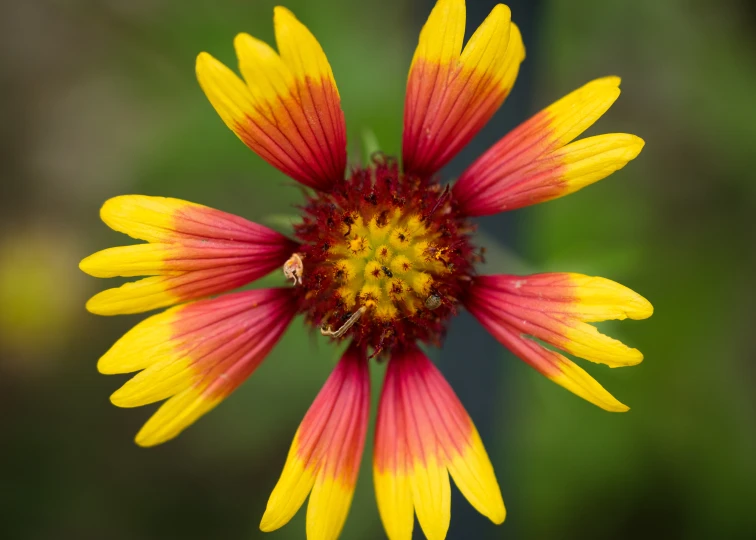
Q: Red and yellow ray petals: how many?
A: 8